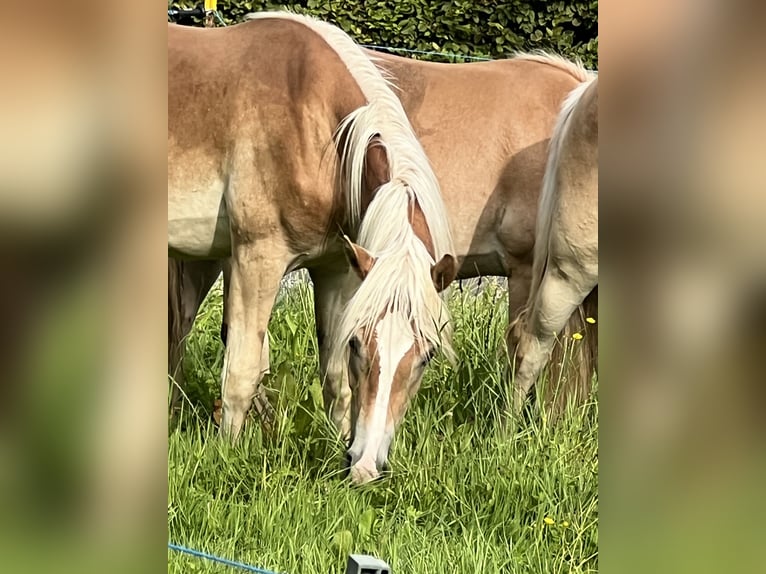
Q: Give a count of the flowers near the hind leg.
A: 2